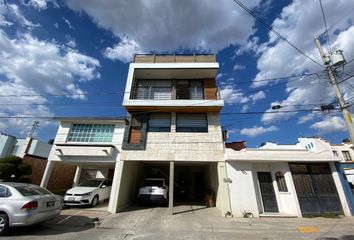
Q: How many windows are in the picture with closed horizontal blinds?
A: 2